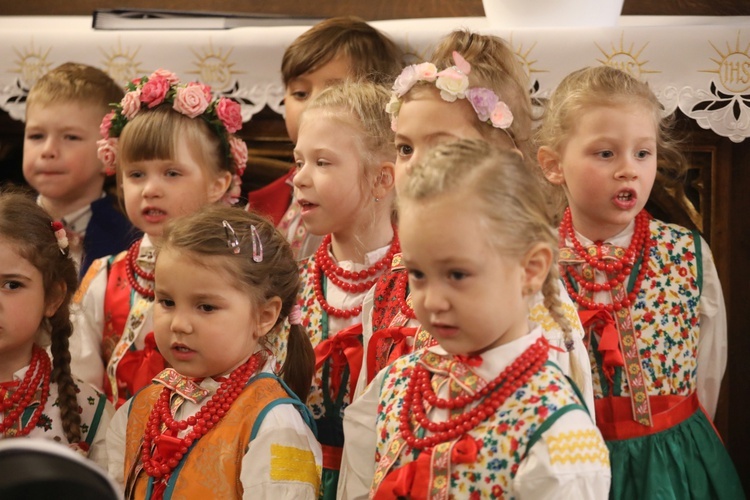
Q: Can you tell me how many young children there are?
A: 9